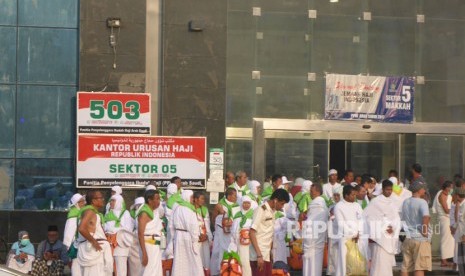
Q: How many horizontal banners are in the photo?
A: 3